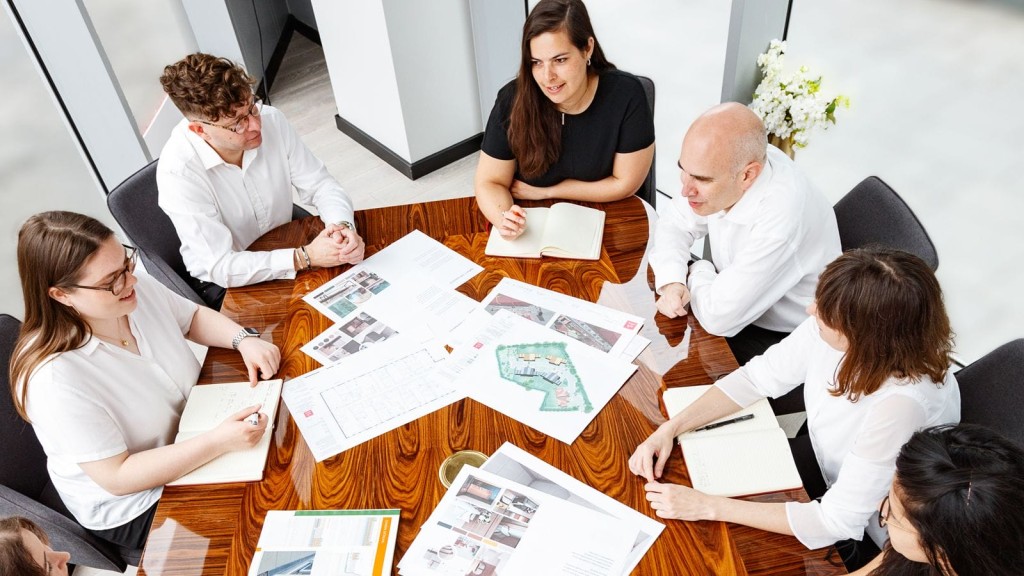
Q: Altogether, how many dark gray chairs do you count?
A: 5